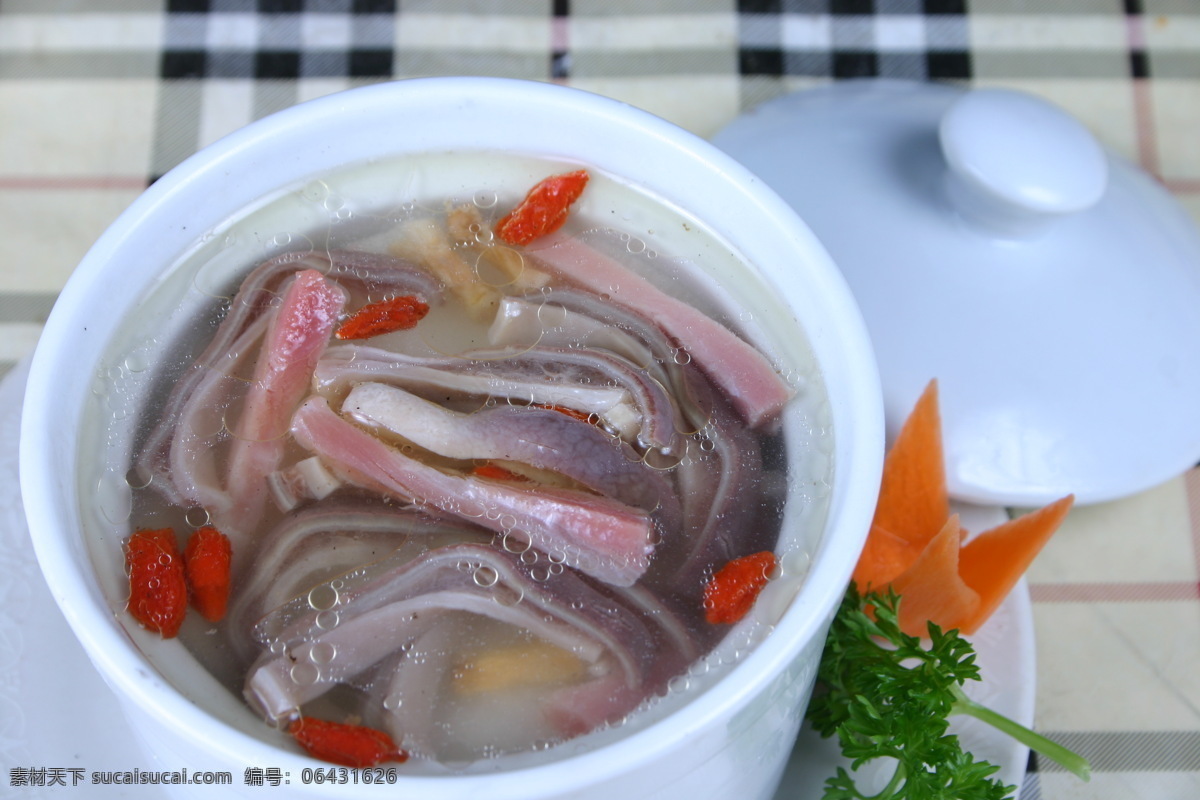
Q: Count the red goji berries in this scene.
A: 8